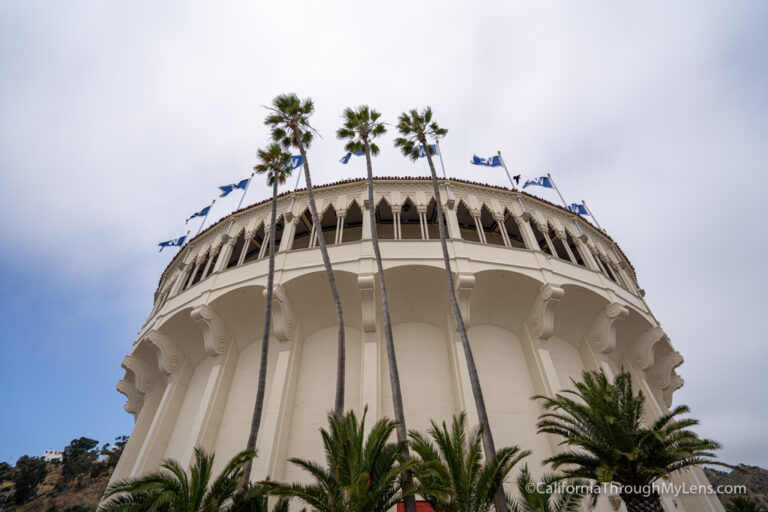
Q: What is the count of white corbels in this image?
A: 13